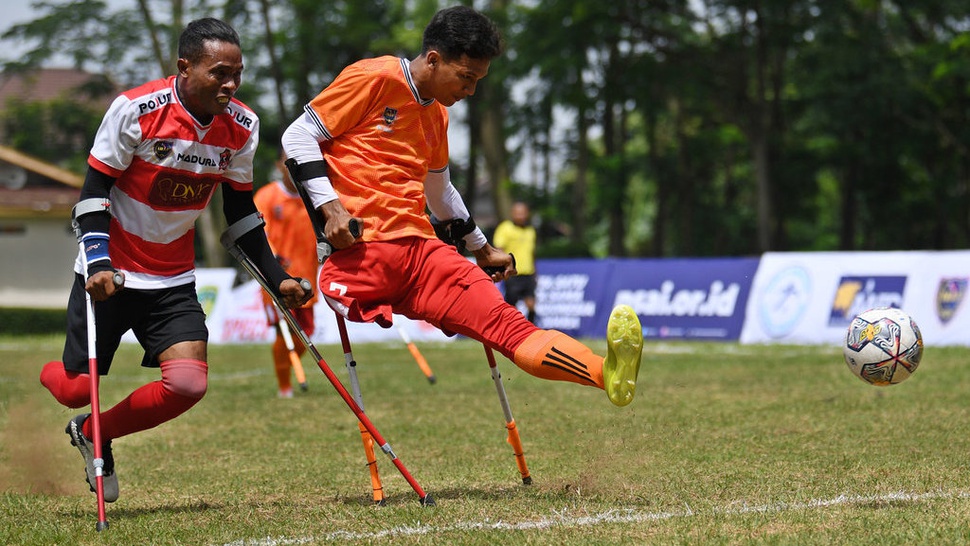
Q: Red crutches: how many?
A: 2